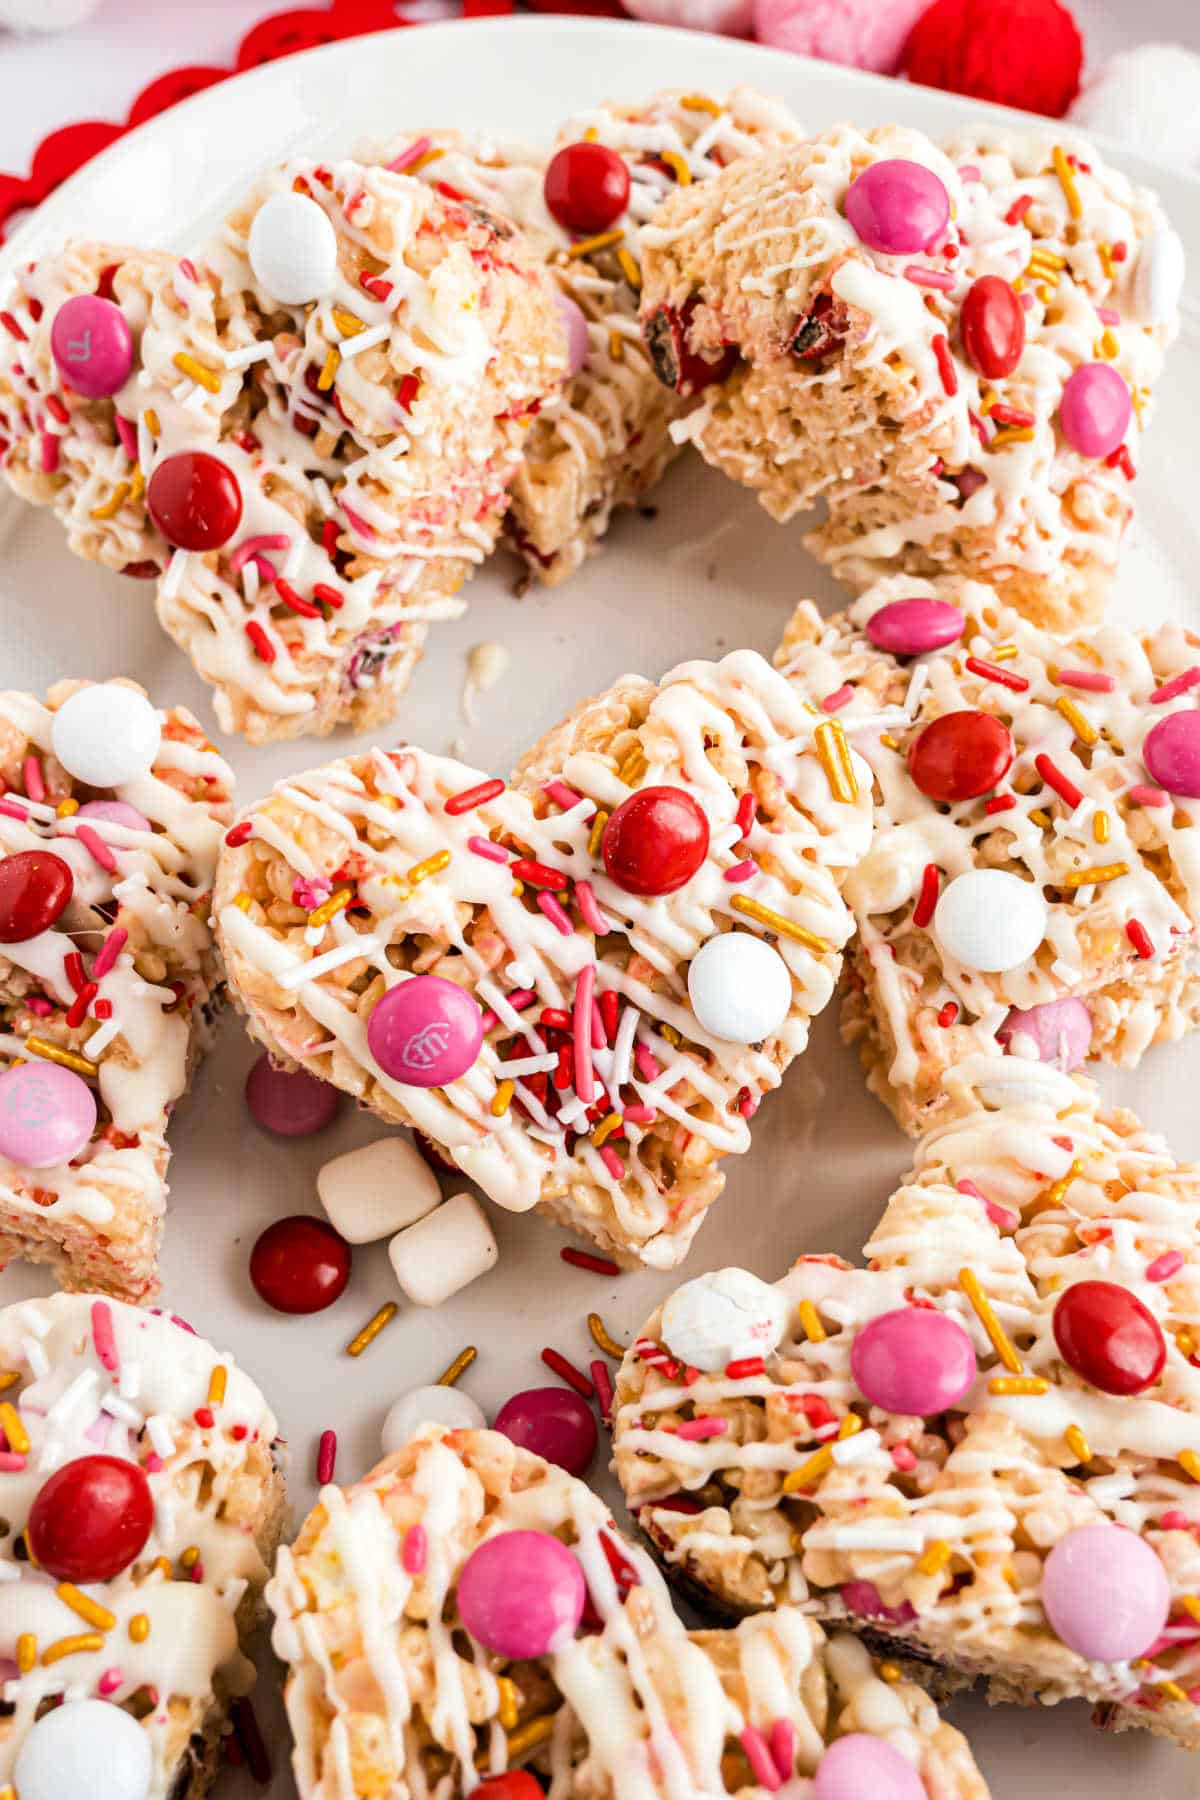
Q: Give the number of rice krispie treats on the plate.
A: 9